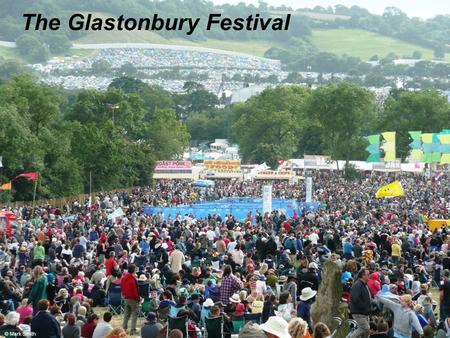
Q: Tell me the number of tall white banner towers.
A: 2